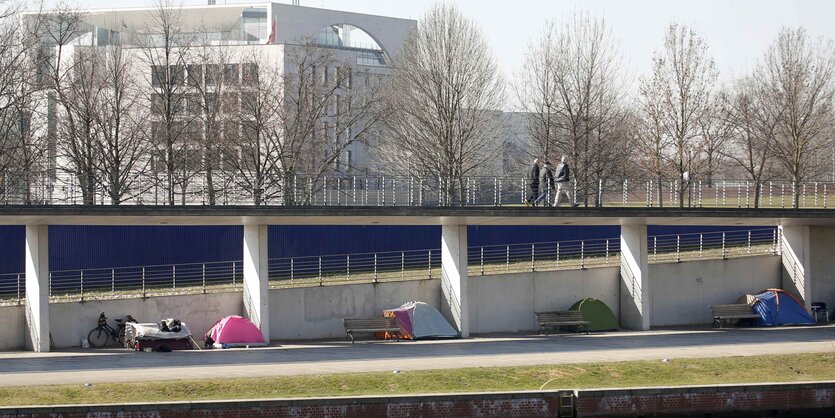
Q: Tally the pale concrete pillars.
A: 5